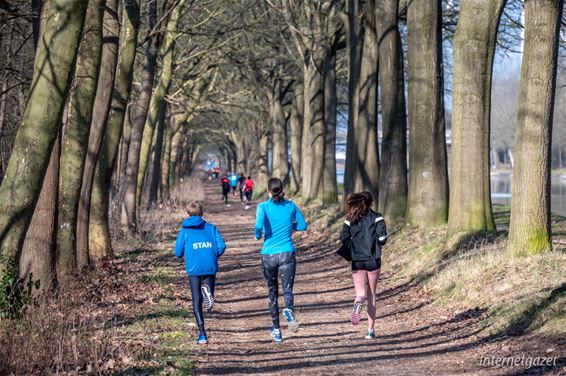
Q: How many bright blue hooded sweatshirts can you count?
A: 1